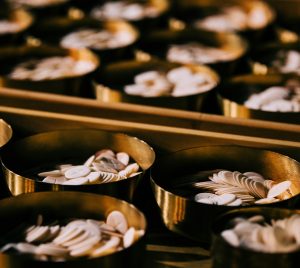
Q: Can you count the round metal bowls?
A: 15